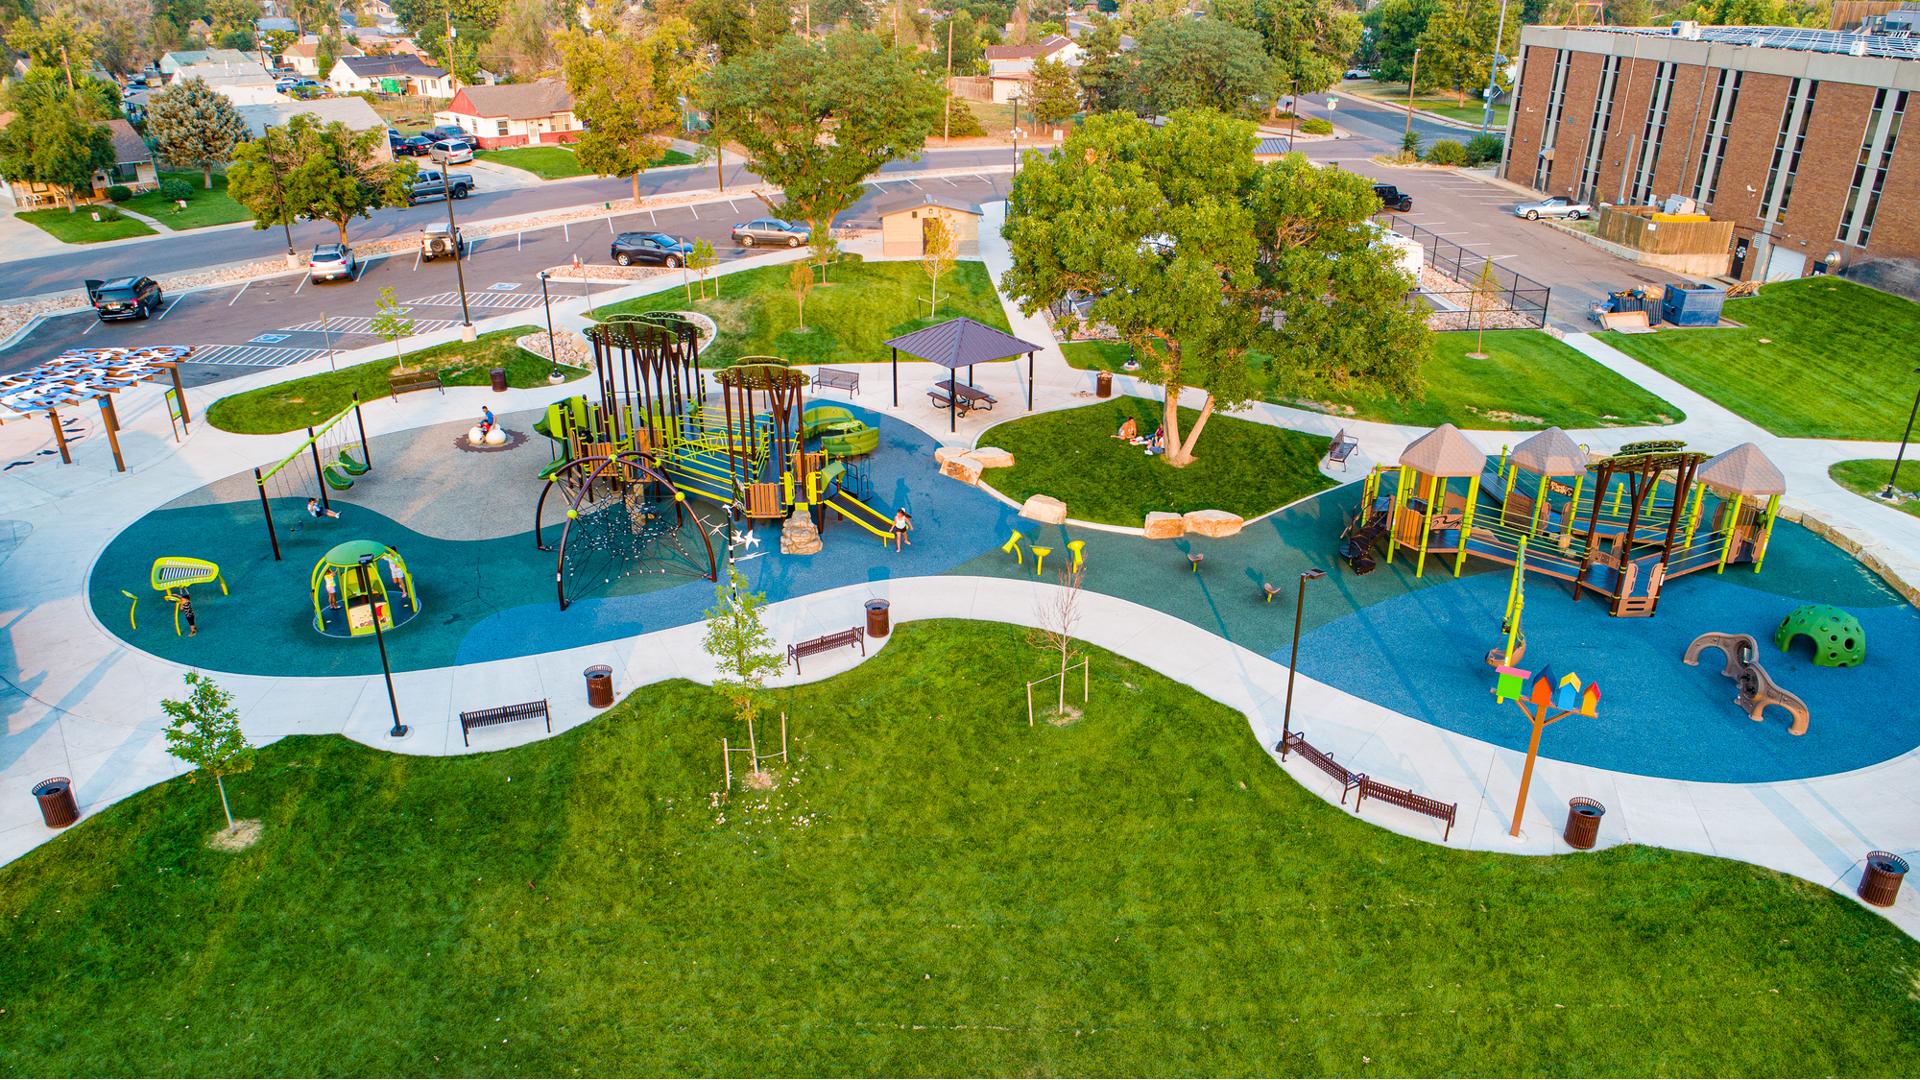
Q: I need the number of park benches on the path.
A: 7